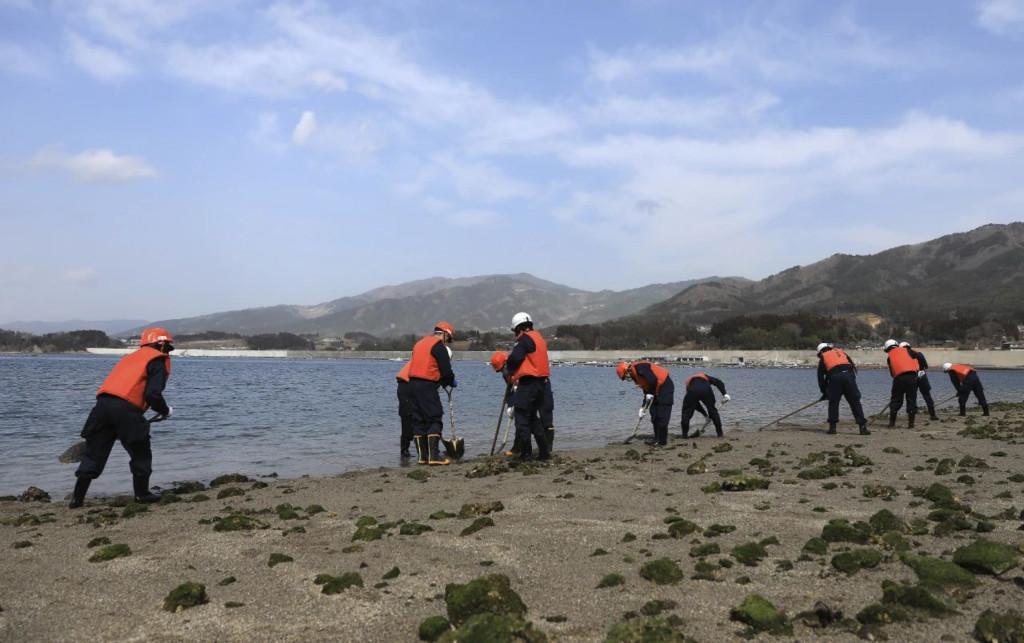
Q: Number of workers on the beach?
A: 11